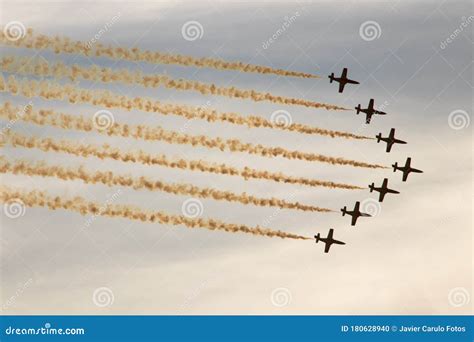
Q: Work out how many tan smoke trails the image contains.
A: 7